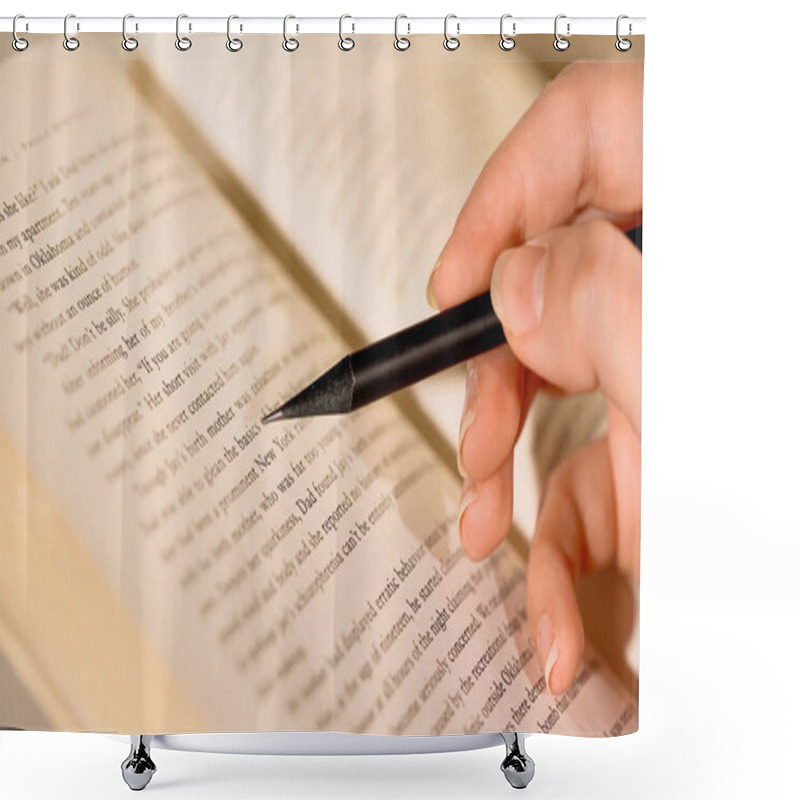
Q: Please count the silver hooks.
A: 12